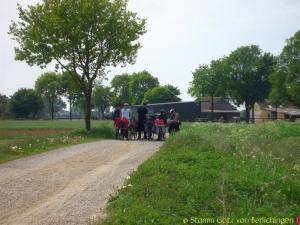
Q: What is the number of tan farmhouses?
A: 1